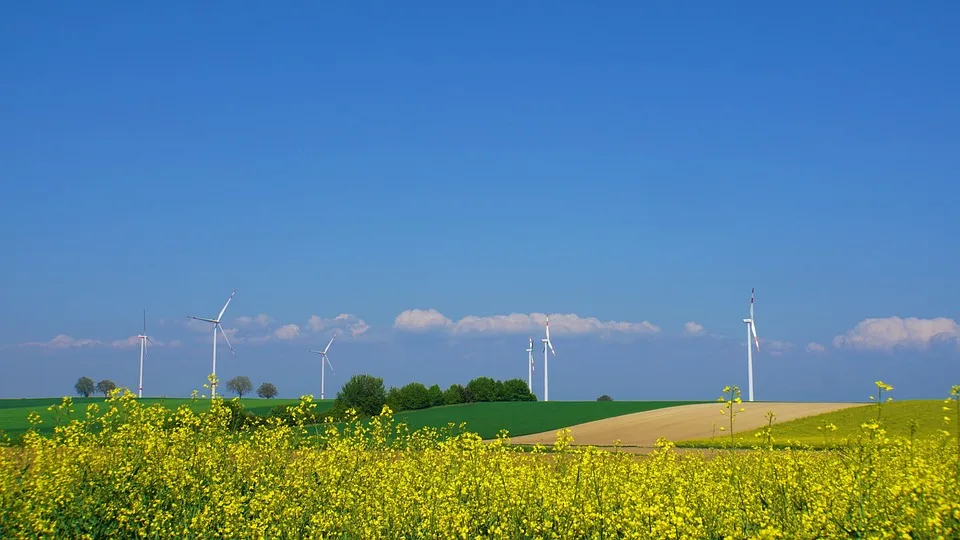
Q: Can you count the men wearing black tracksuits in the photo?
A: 0